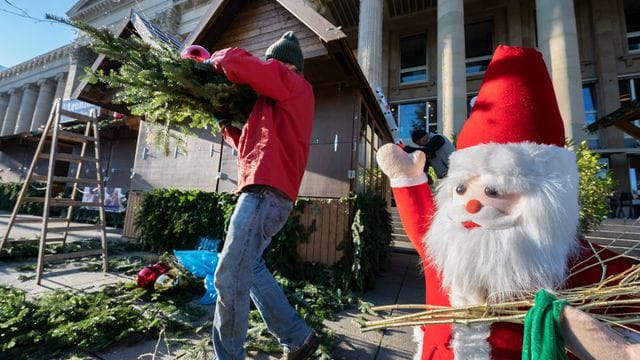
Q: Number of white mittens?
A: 1